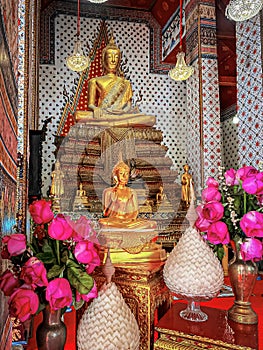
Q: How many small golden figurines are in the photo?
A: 4